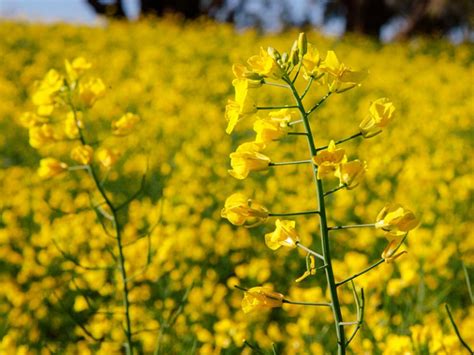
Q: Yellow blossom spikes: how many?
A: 2